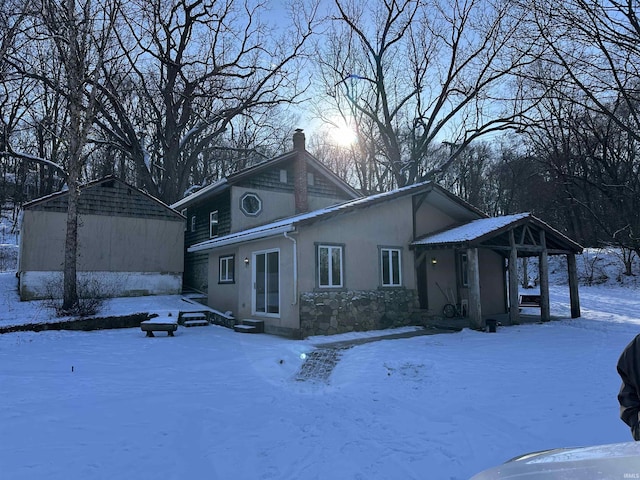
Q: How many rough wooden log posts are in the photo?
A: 4